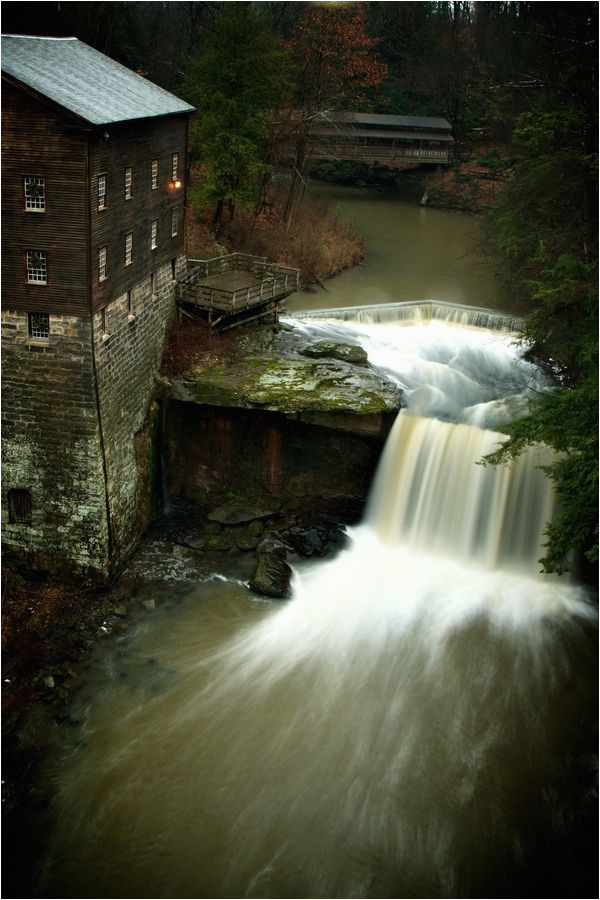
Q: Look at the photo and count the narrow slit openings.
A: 4